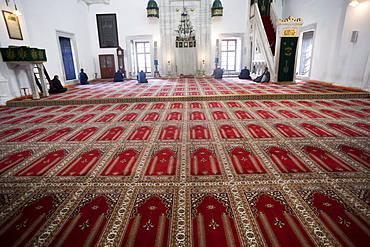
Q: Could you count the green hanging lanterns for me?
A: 2